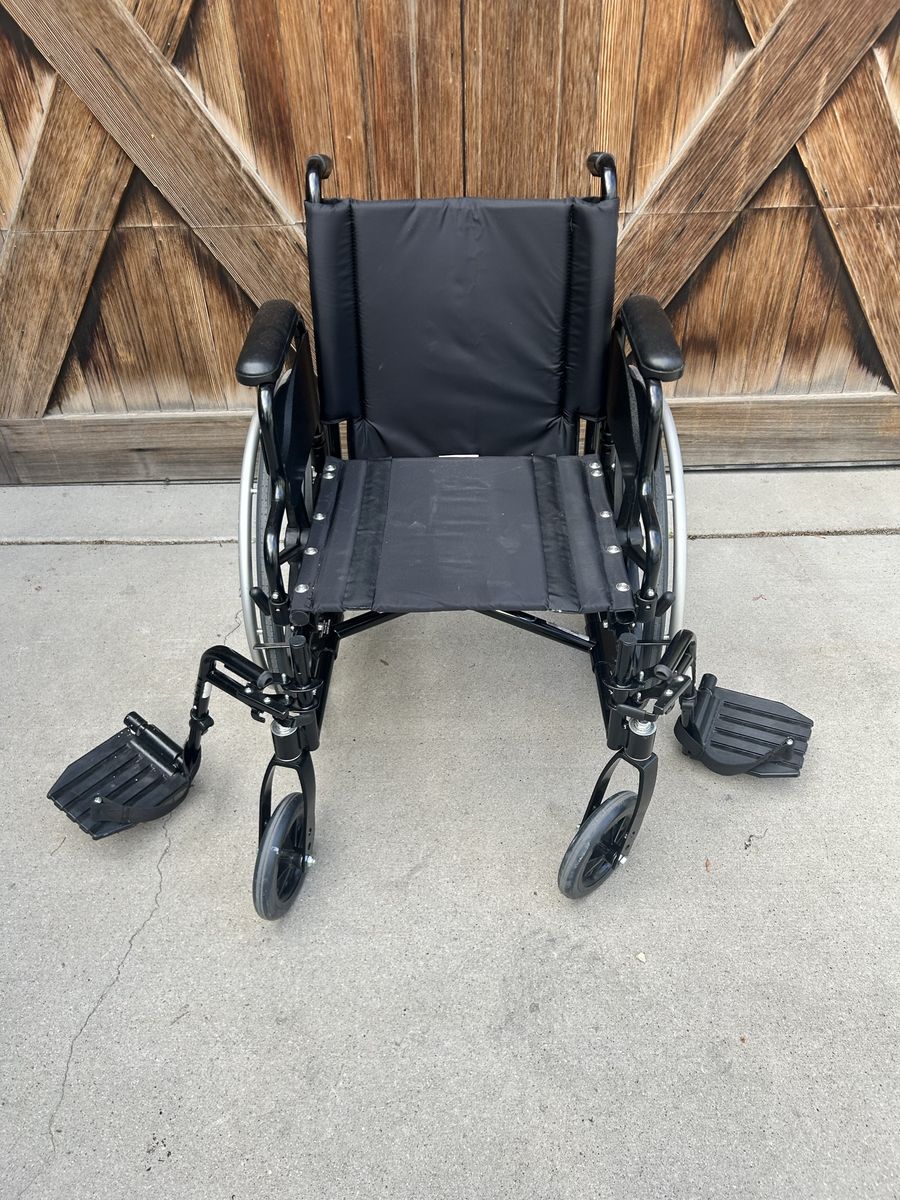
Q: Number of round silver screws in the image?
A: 10